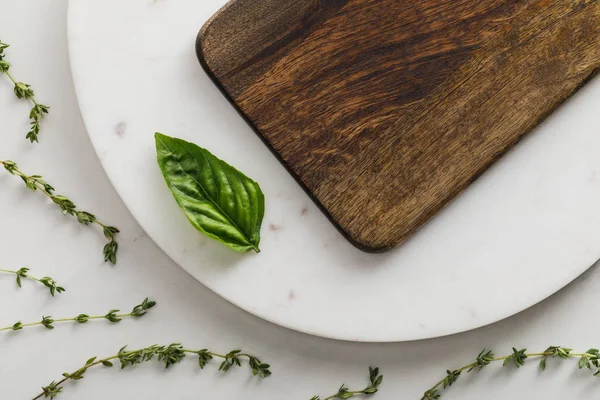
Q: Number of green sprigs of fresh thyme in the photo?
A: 7